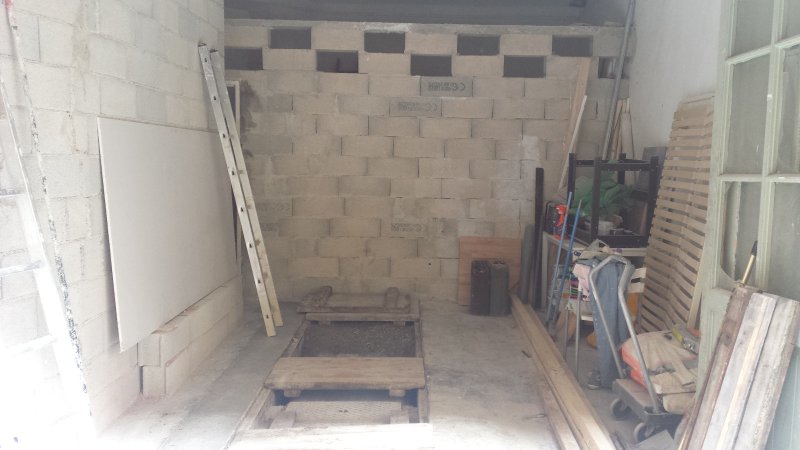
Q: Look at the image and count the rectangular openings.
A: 9